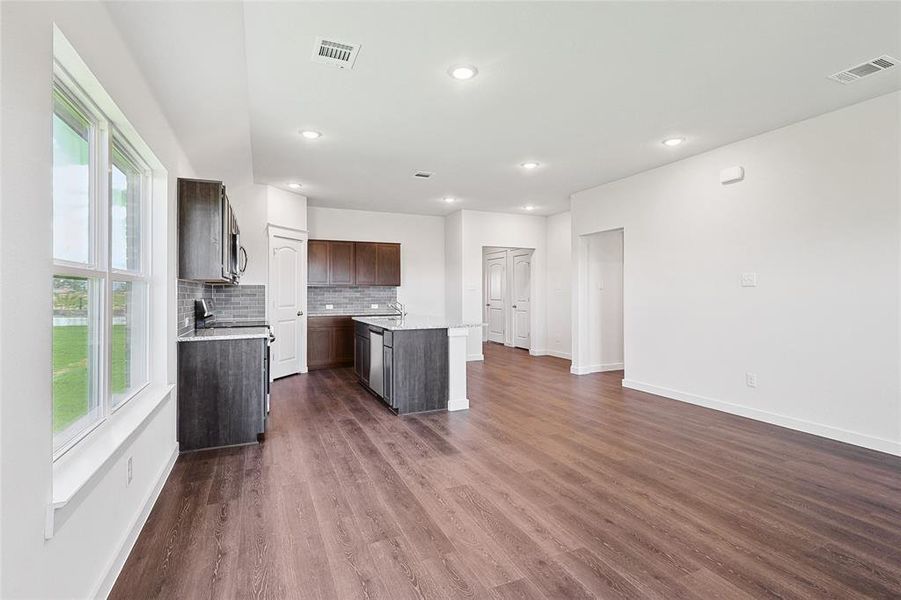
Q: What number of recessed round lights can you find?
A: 7